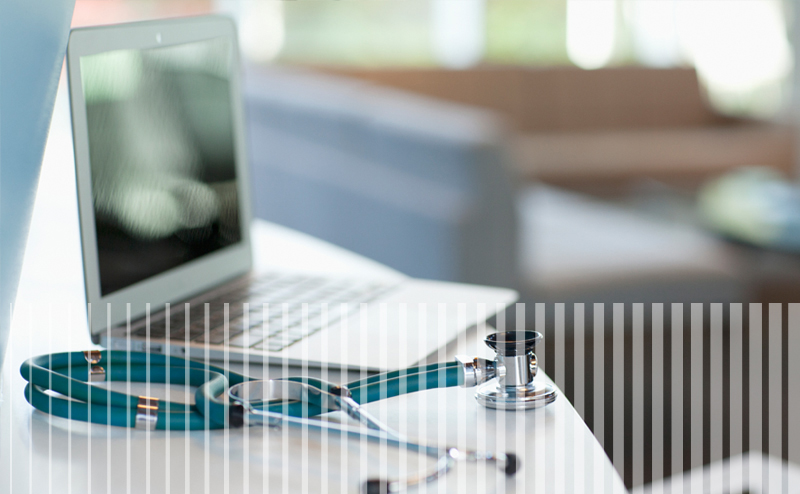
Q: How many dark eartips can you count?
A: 2